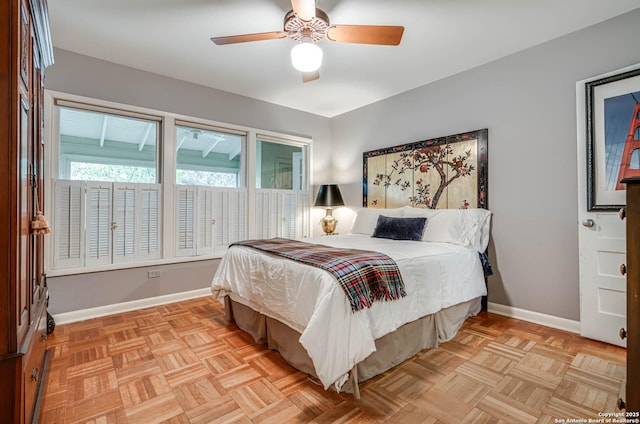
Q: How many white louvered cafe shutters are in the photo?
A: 12